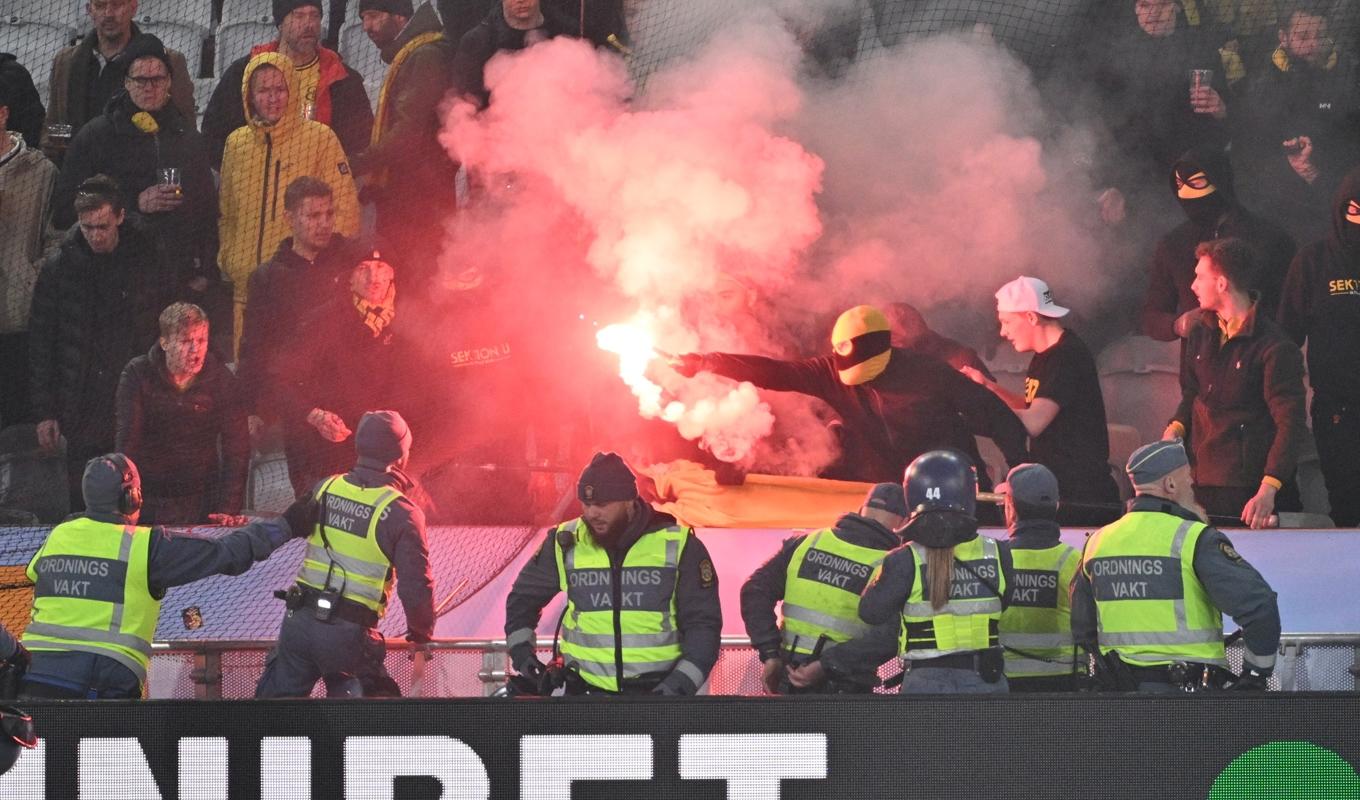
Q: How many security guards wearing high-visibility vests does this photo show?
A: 7